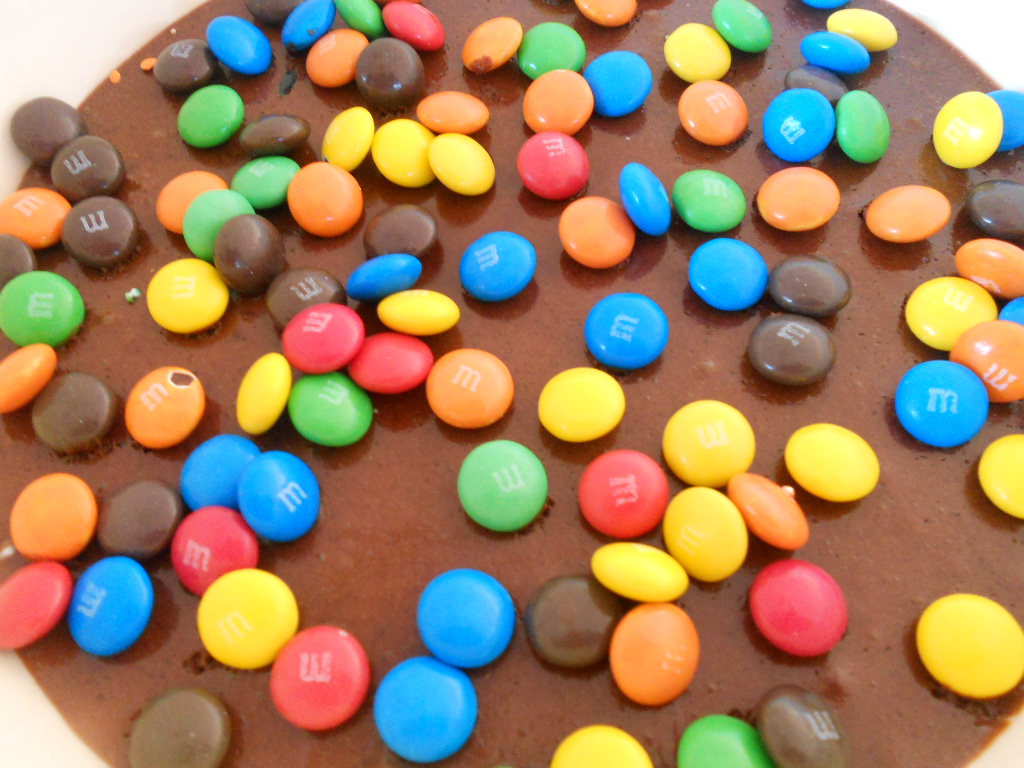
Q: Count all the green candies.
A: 12